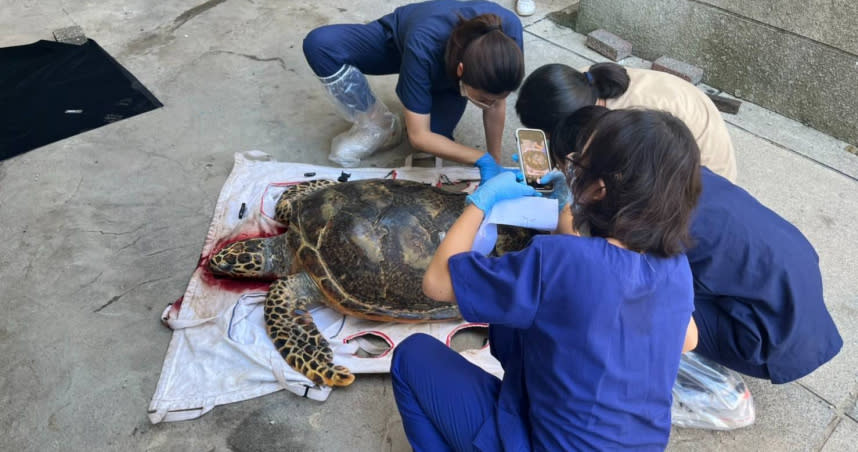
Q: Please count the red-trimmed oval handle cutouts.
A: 2